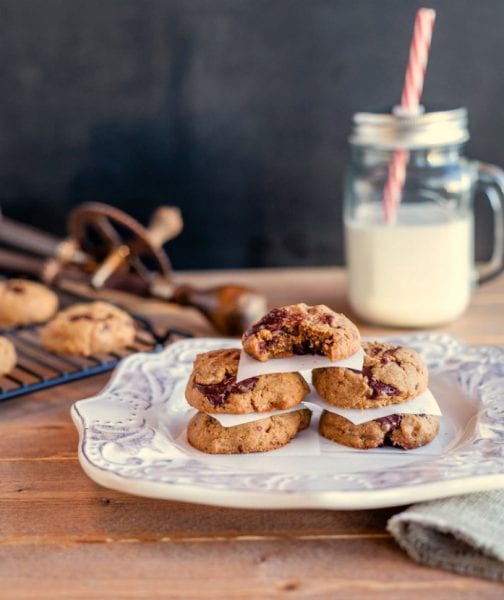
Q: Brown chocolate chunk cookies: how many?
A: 8